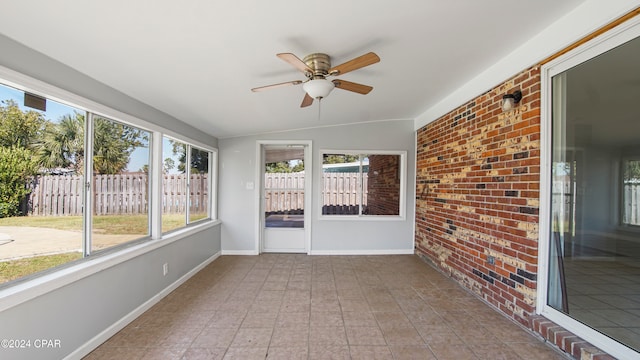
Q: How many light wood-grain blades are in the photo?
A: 5